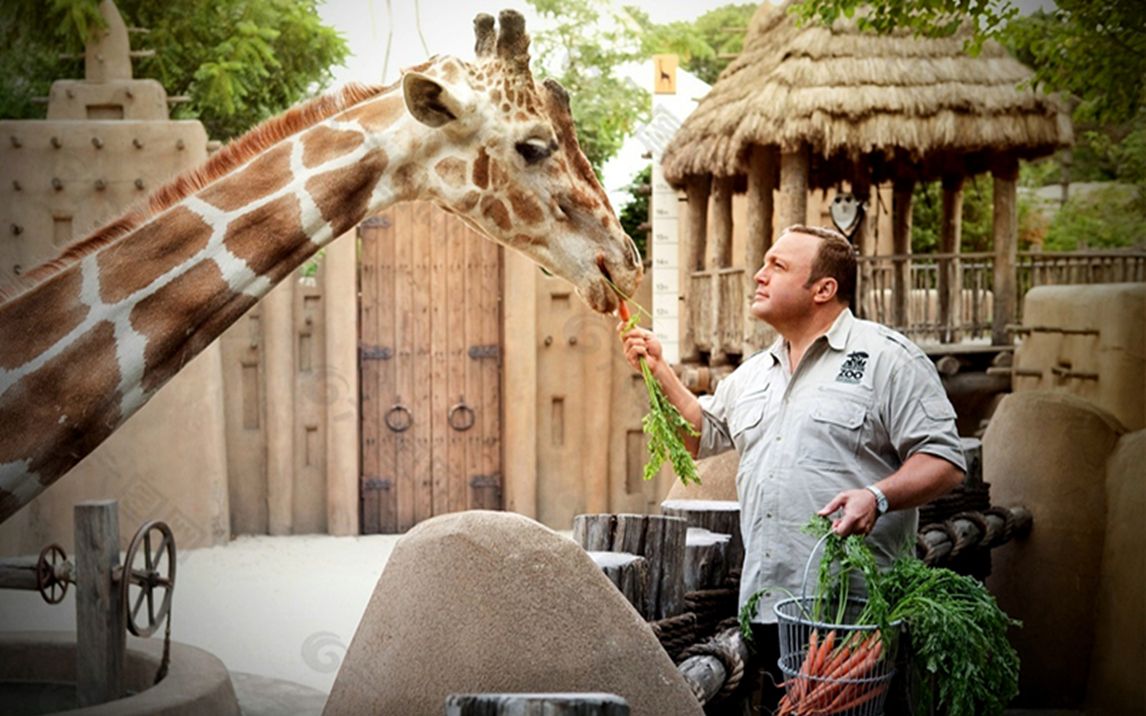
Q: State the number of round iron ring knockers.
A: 2